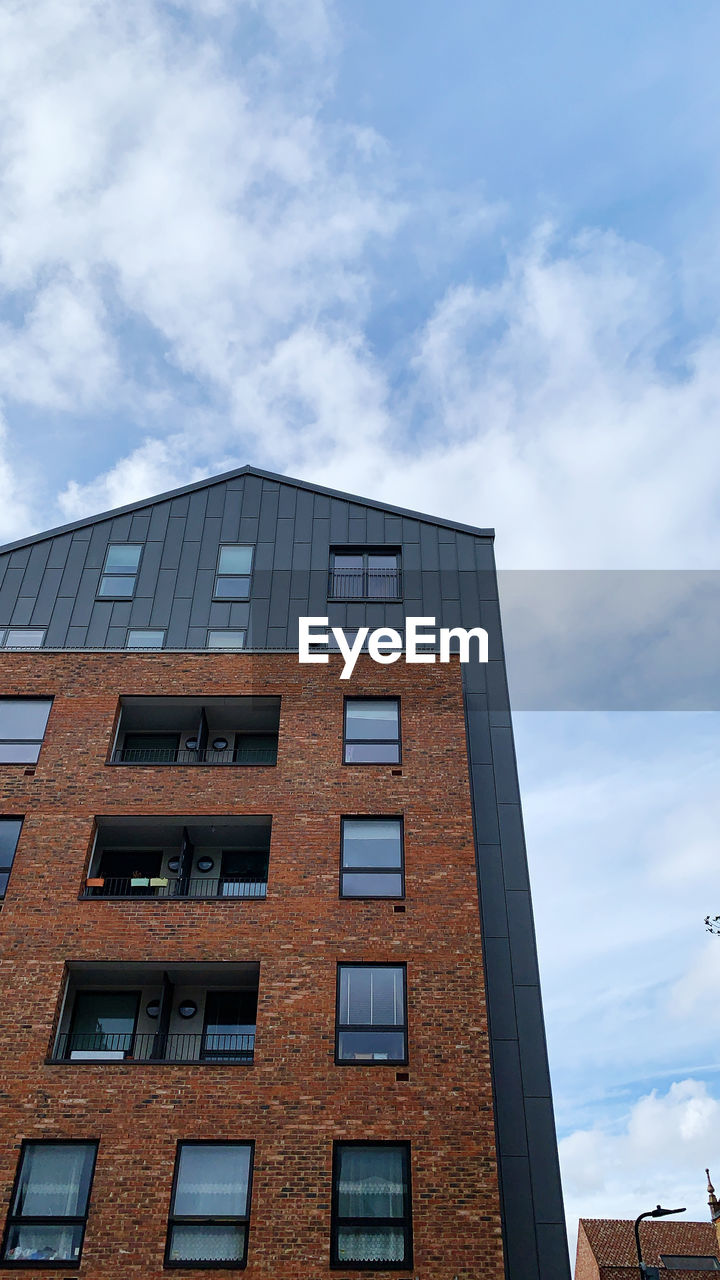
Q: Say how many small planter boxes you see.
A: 3